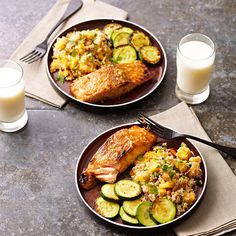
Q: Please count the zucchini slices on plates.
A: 13